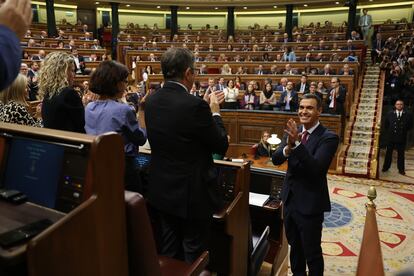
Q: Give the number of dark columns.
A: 6